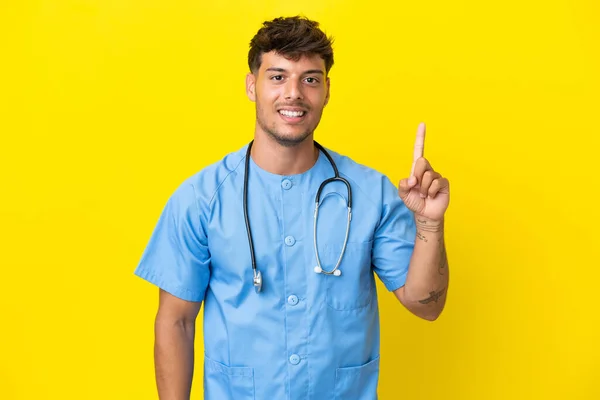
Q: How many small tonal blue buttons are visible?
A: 4